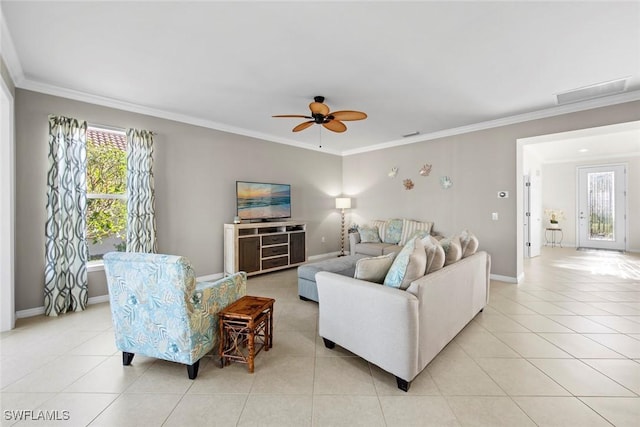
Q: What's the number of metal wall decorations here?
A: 4